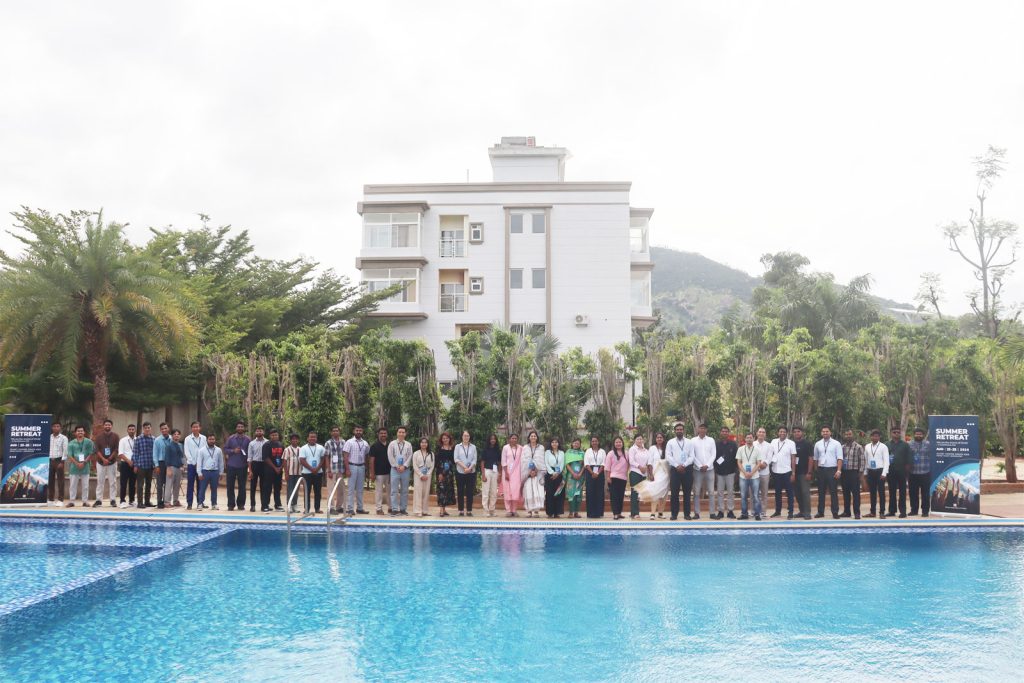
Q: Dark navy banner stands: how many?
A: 2